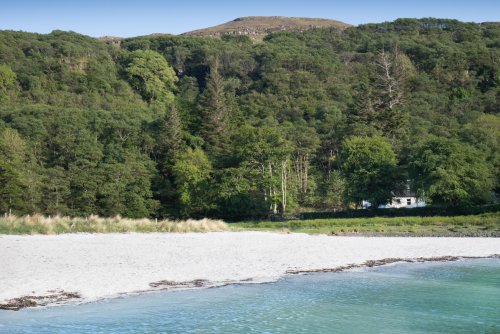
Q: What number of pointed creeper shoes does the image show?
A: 0